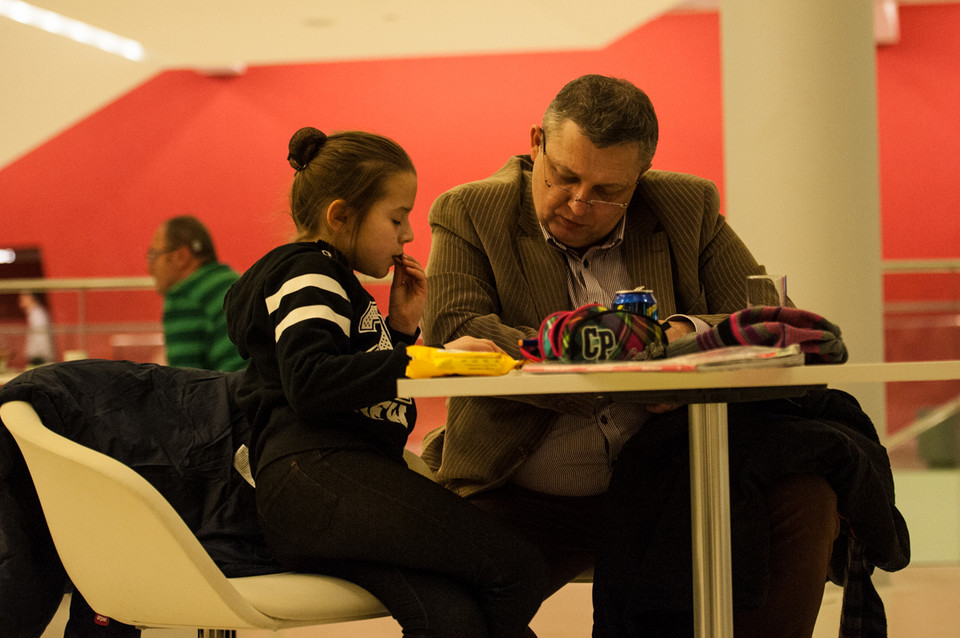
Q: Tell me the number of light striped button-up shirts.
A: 1